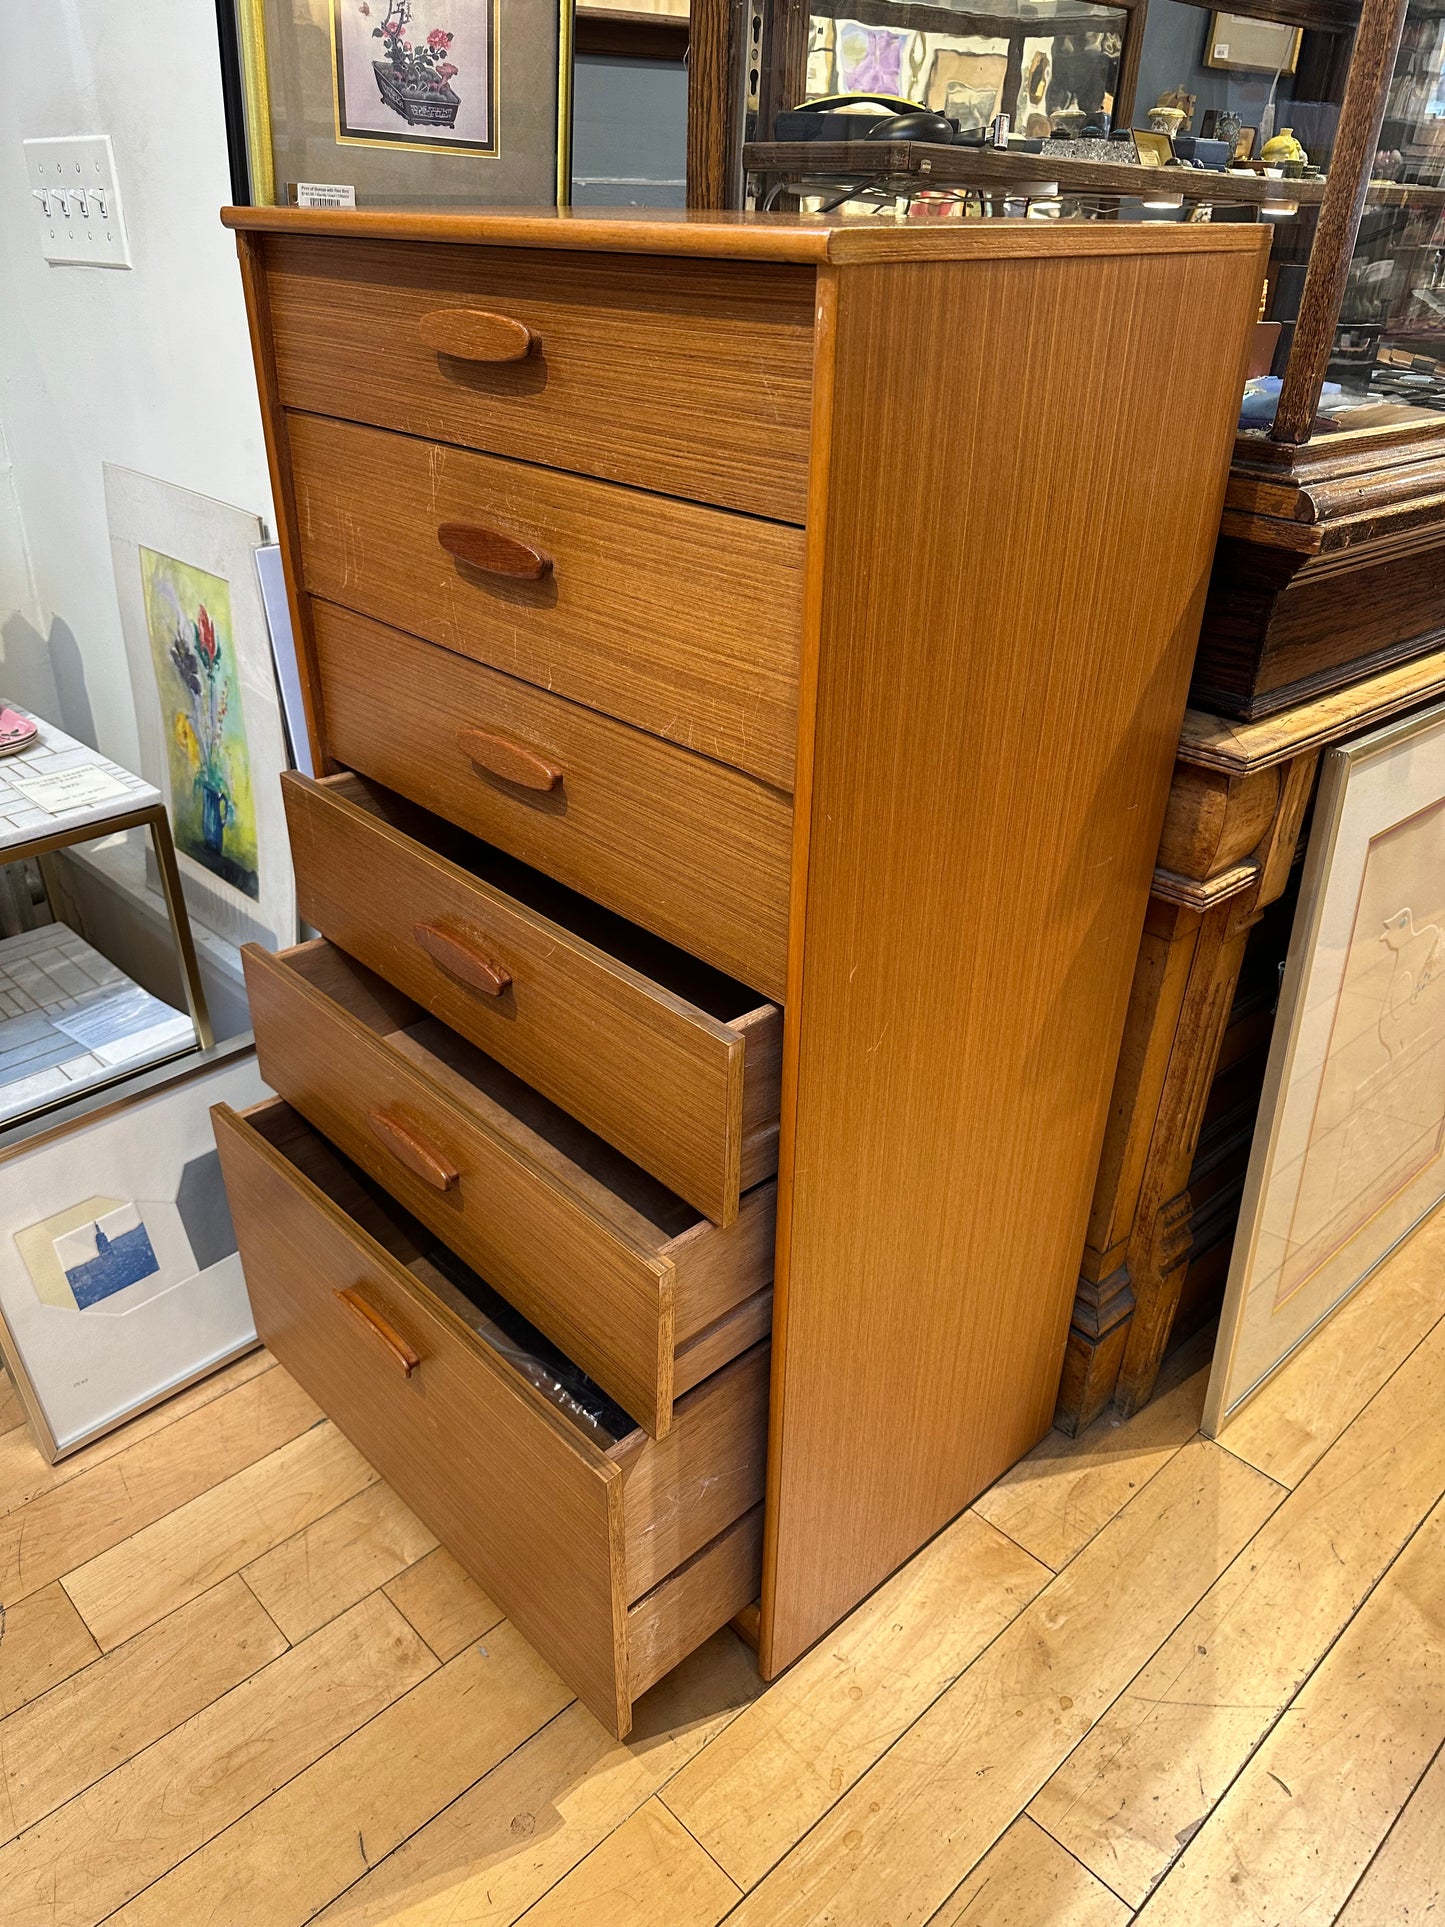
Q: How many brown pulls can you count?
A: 6